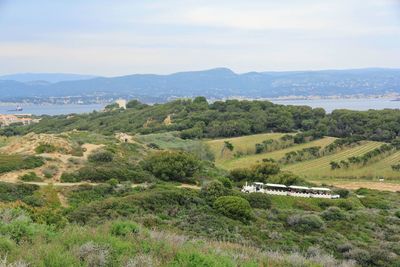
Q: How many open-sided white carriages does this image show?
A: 3